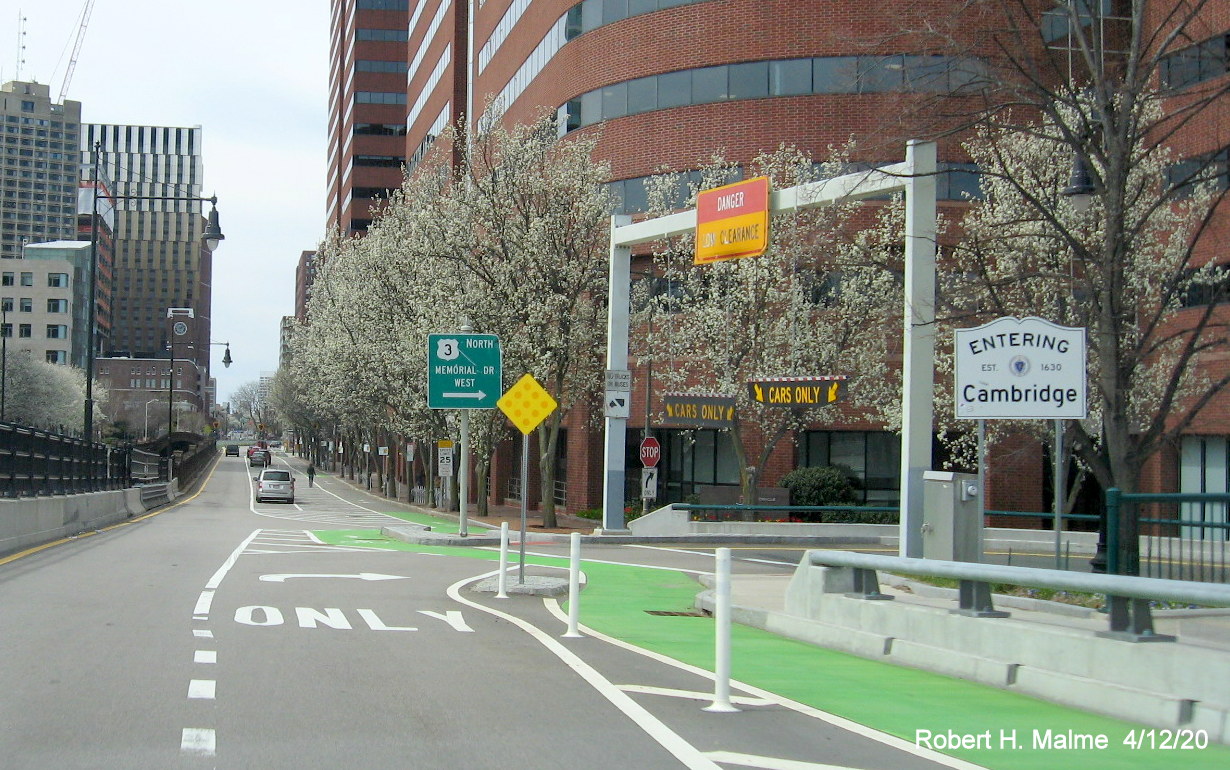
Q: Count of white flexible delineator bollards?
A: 3